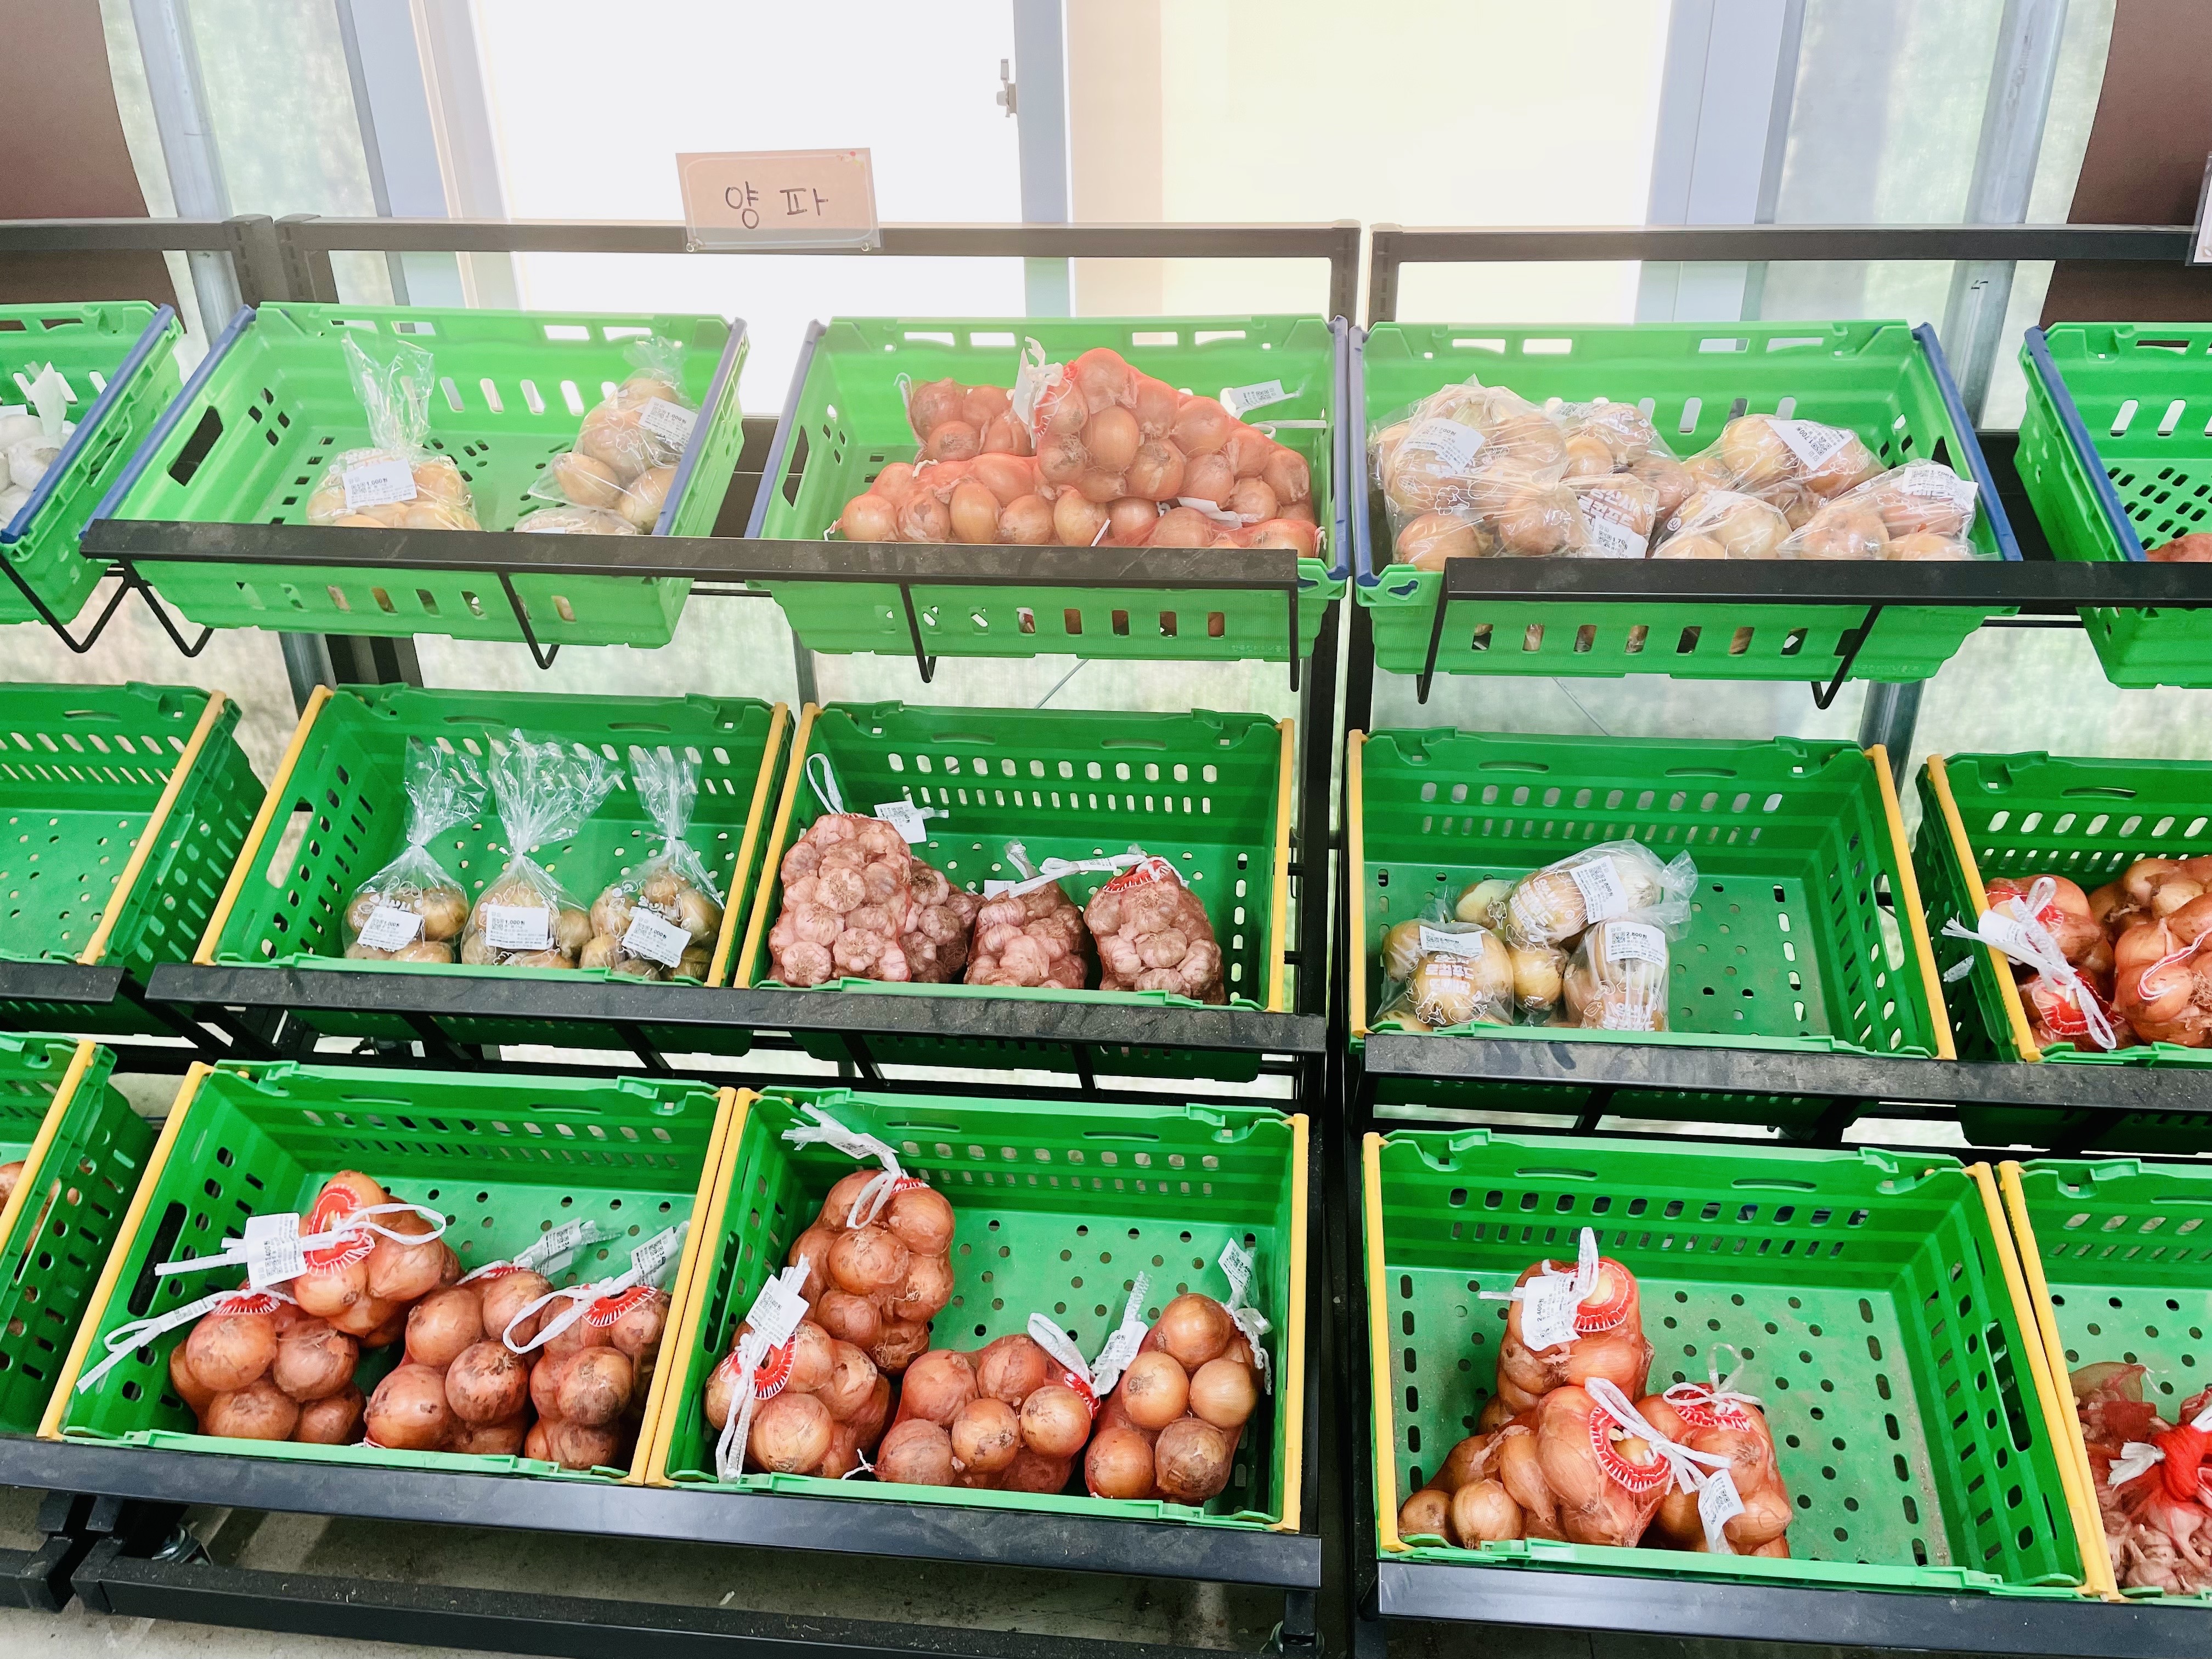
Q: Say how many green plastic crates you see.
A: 15